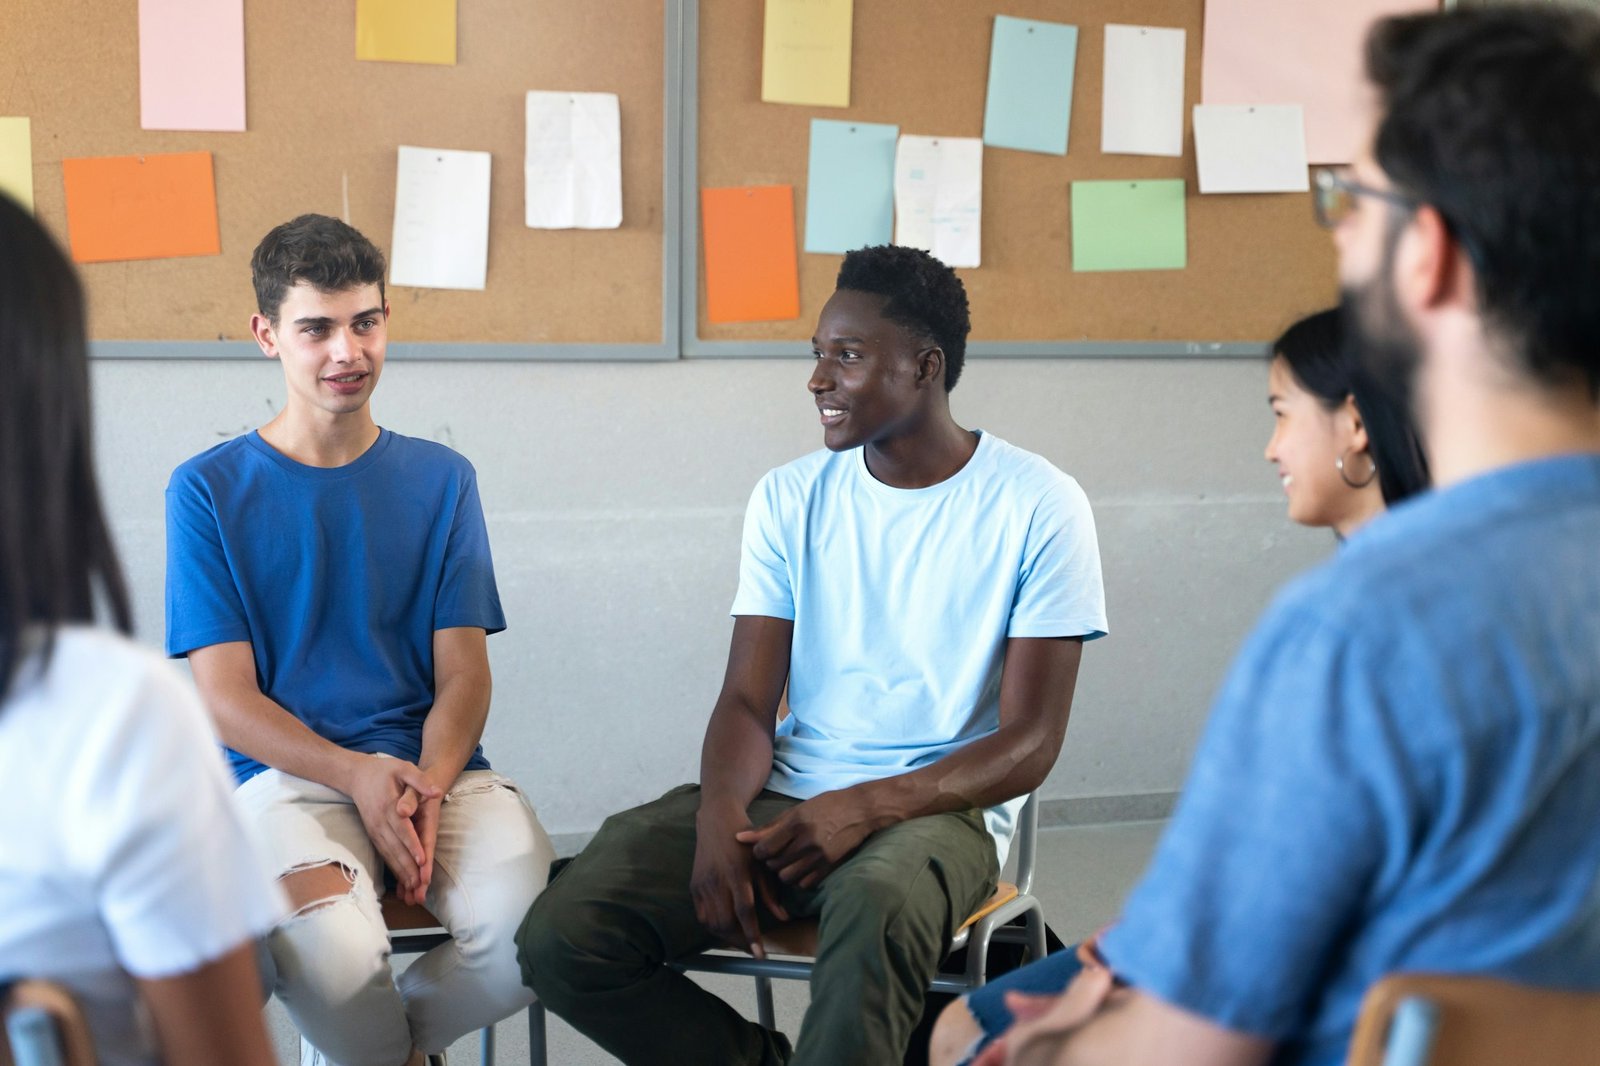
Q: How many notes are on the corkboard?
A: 15